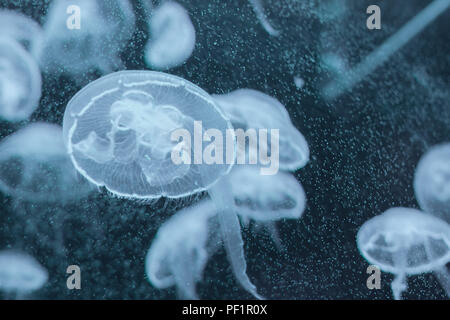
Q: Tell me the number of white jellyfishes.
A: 12